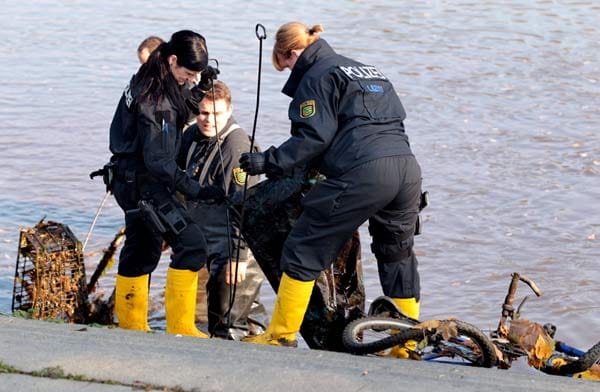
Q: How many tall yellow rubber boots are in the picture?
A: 4